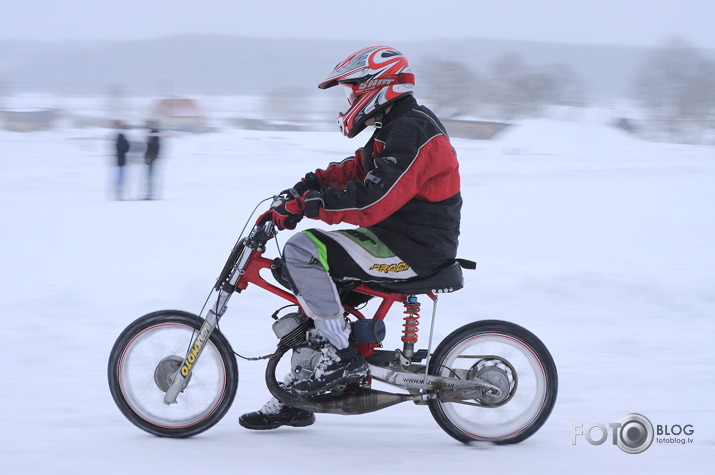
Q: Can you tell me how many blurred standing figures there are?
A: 2